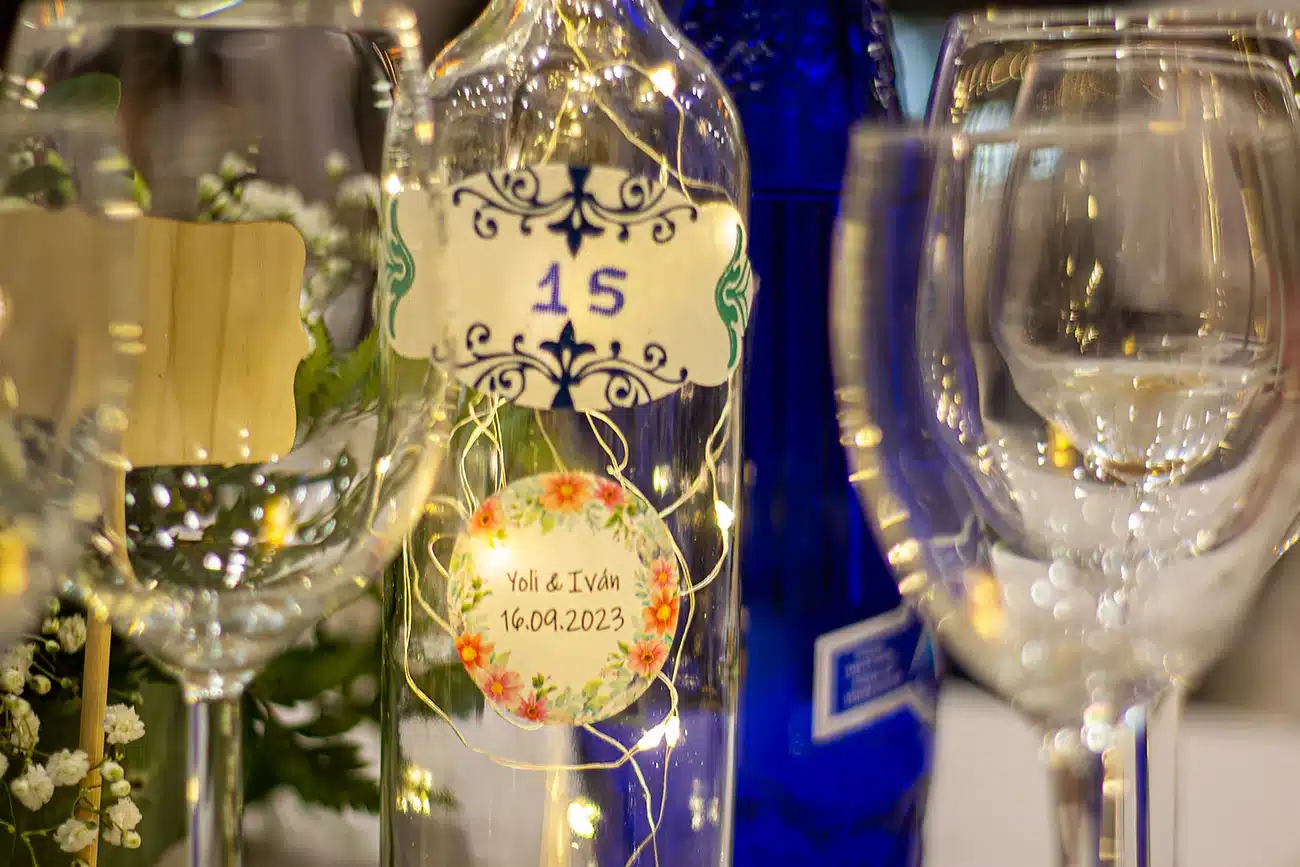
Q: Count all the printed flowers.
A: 9